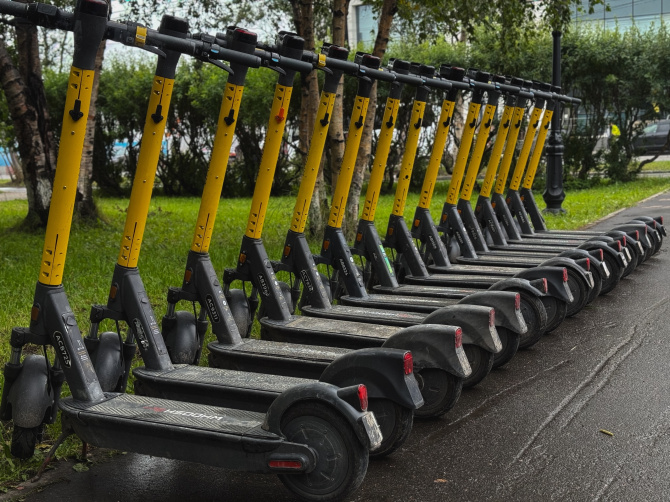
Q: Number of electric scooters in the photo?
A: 15